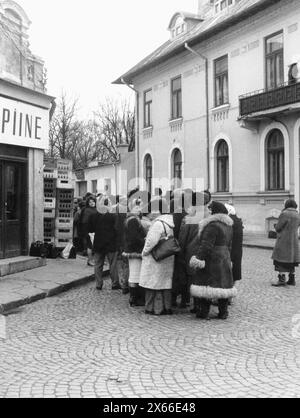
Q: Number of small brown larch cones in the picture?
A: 0